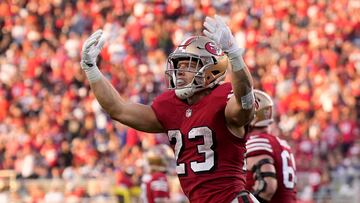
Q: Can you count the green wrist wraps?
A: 0